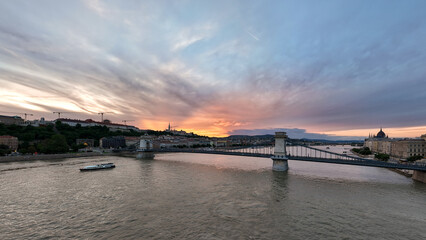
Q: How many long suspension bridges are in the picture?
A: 1